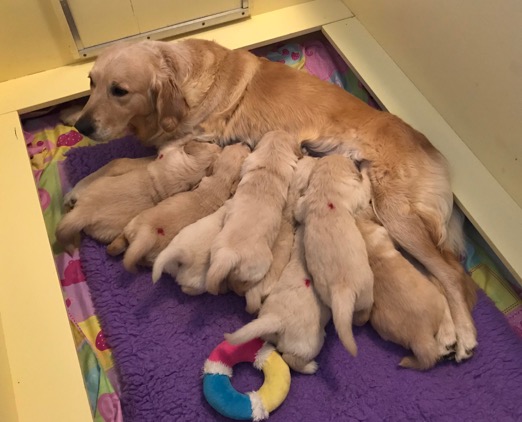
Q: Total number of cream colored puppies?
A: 8